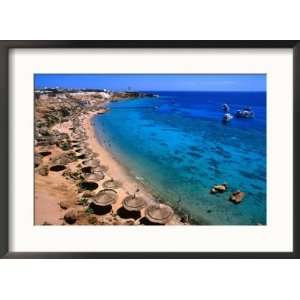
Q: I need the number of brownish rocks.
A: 2